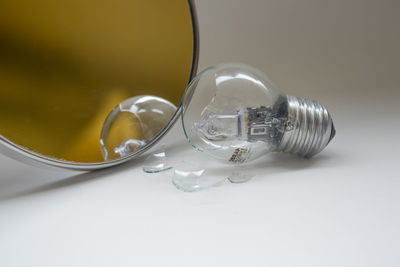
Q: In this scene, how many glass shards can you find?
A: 3